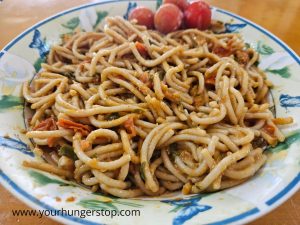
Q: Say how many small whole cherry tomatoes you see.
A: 4